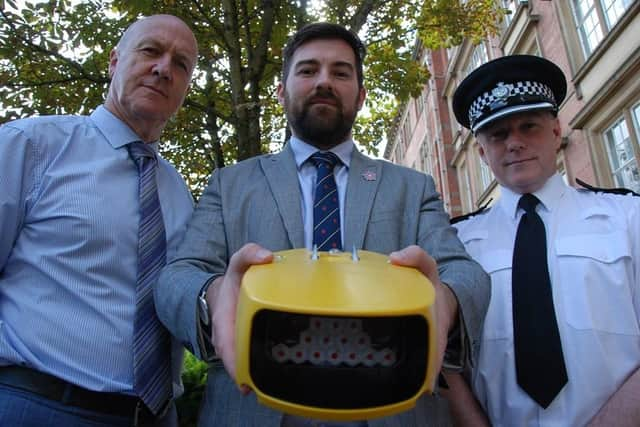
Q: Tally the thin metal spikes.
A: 2